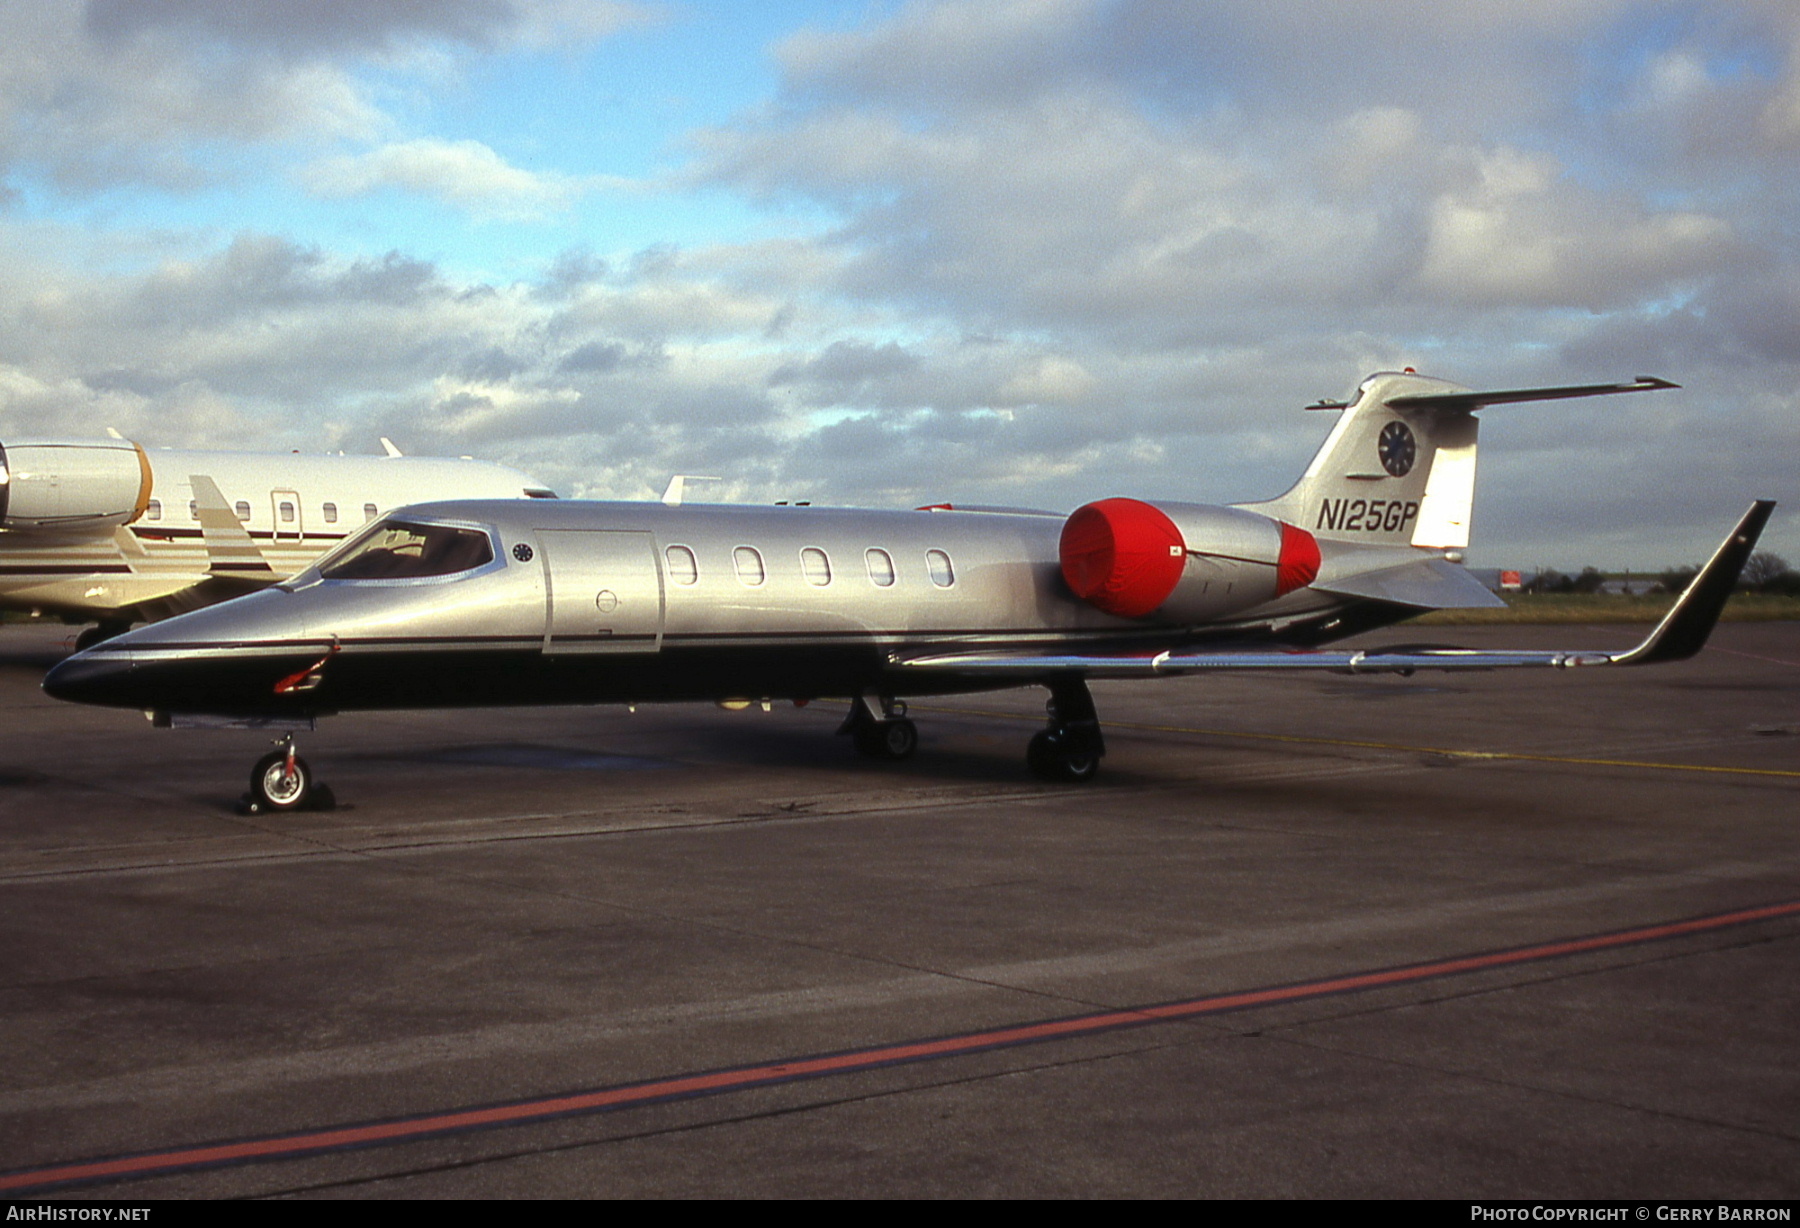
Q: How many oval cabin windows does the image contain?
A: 5